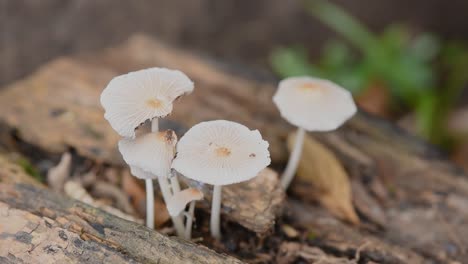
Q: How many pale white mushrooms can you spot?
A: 5